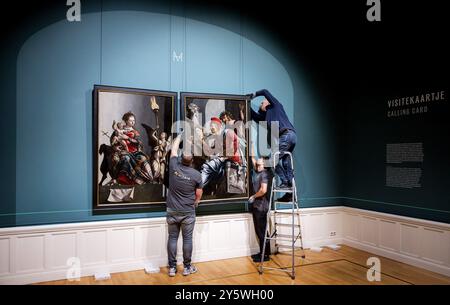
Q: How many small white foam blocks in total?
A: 4